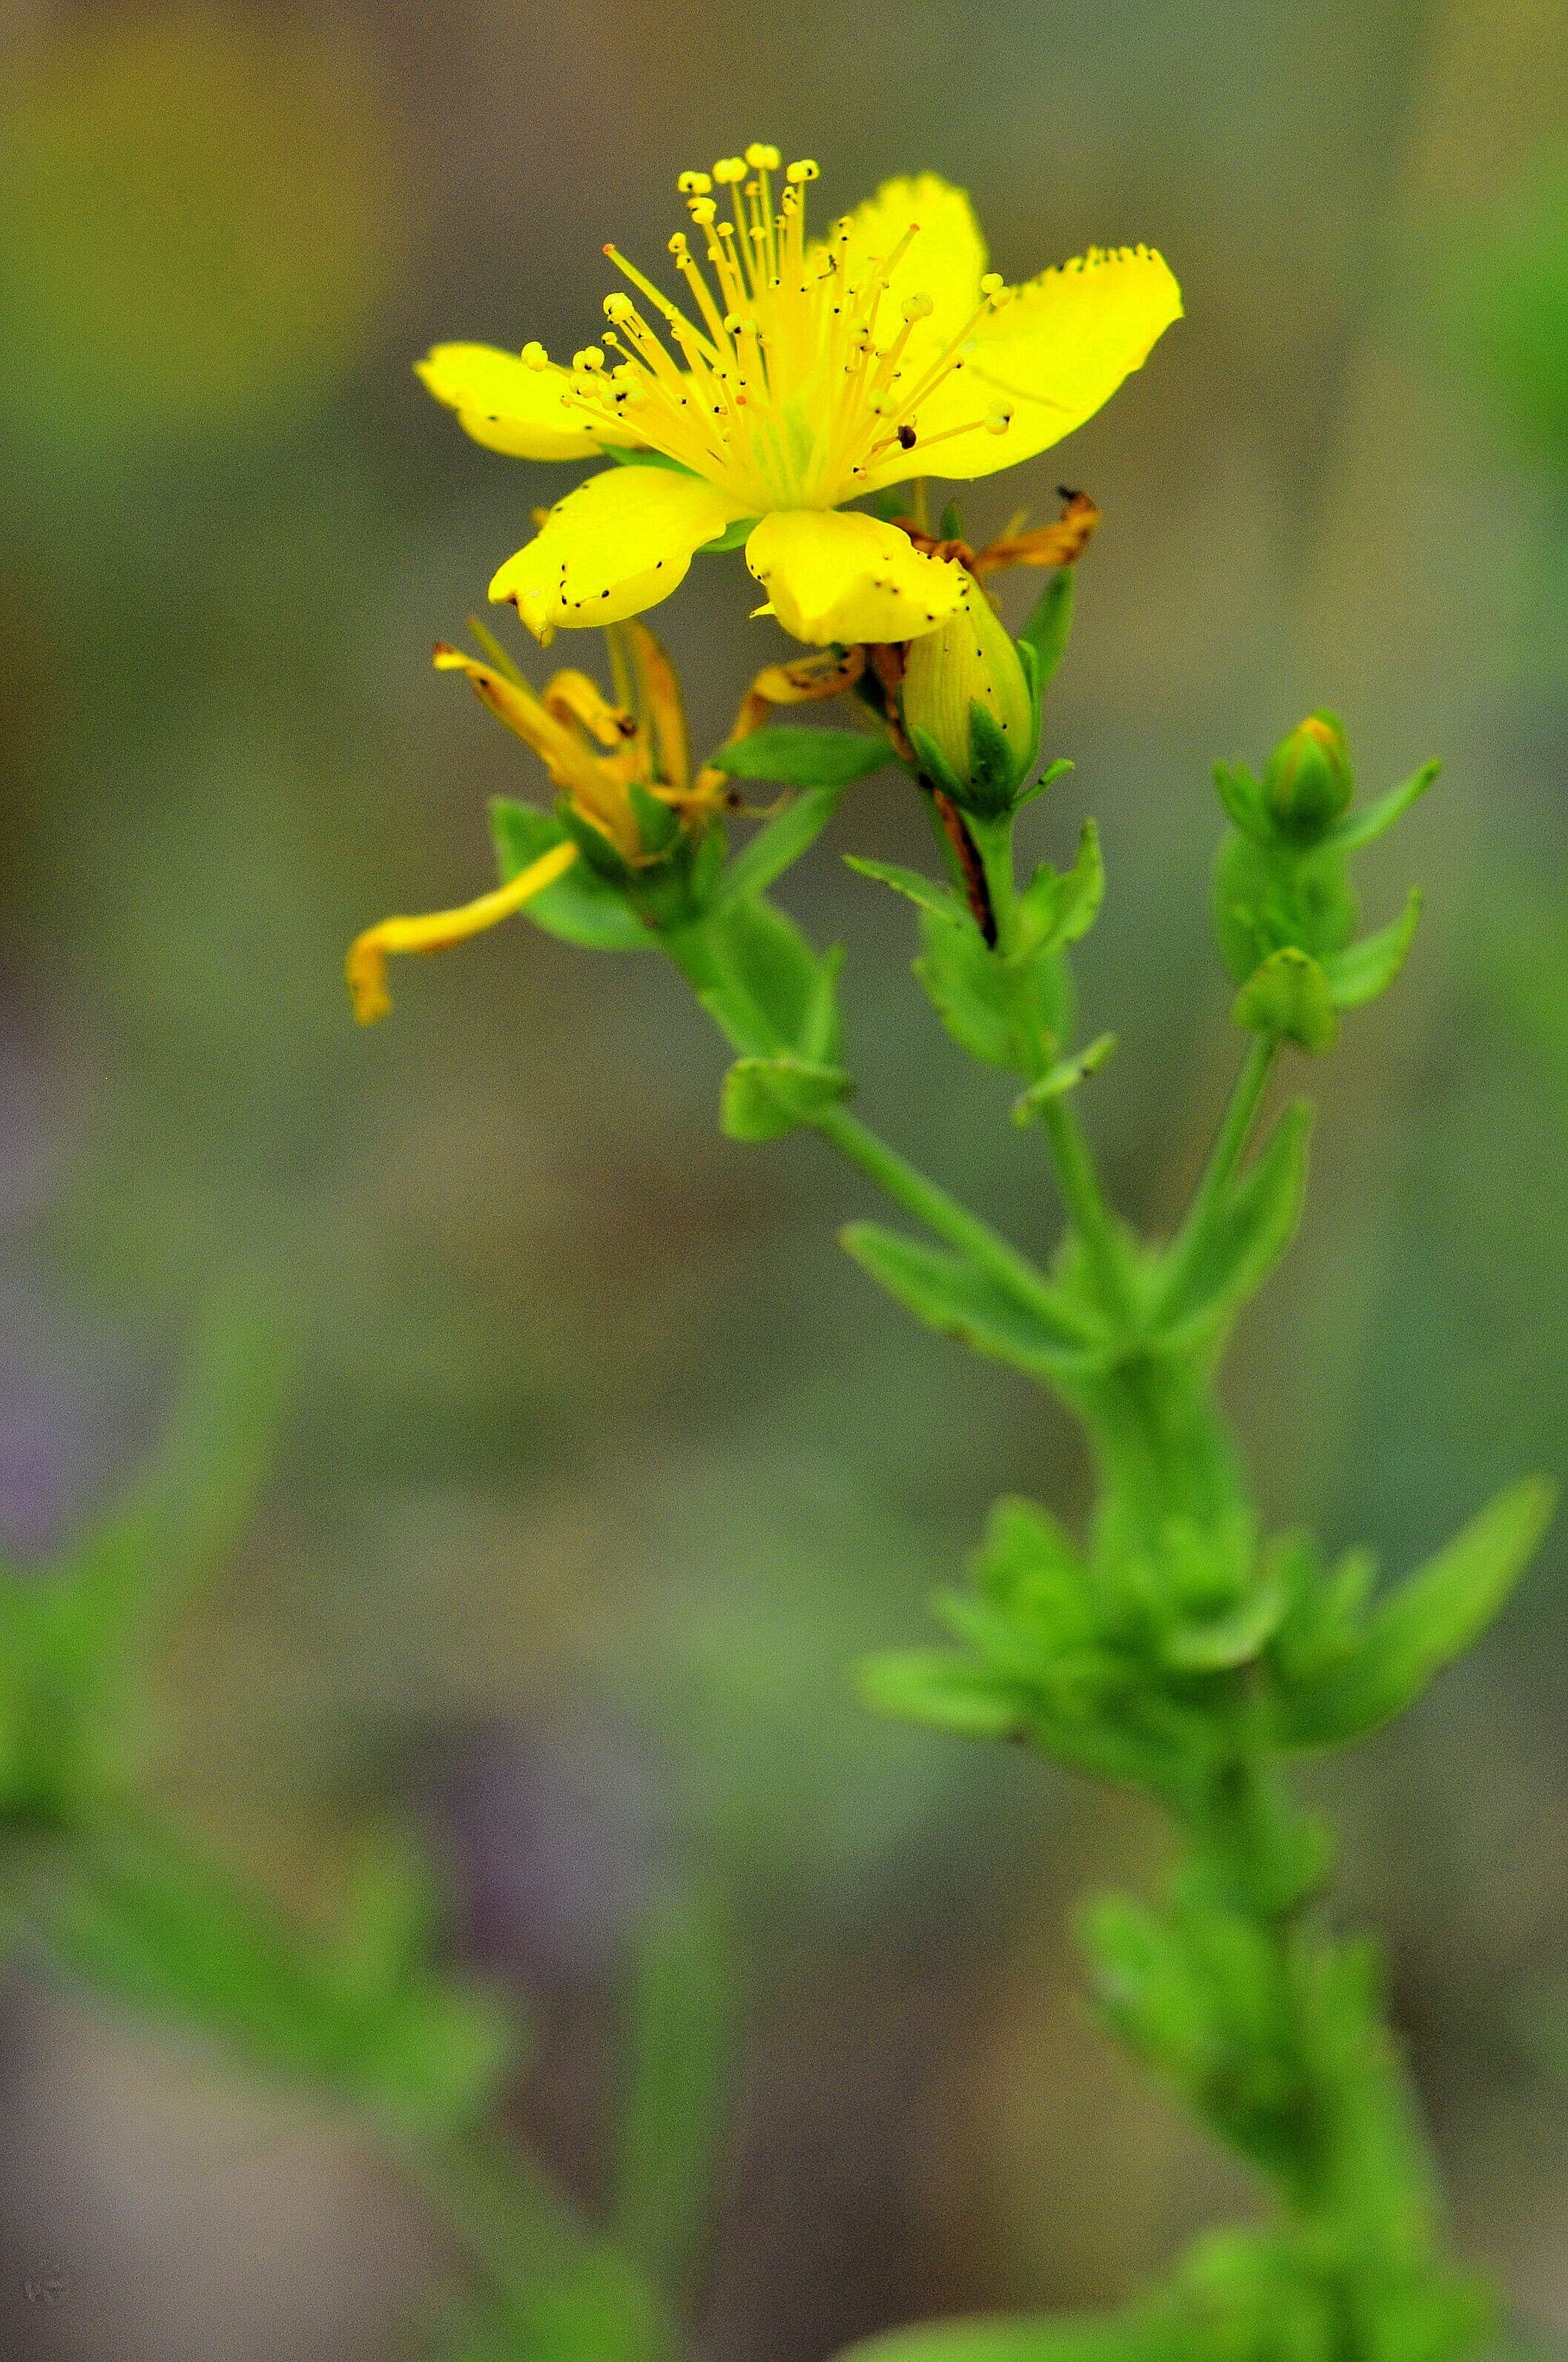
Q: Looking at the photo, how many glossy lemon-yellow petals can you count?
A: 5